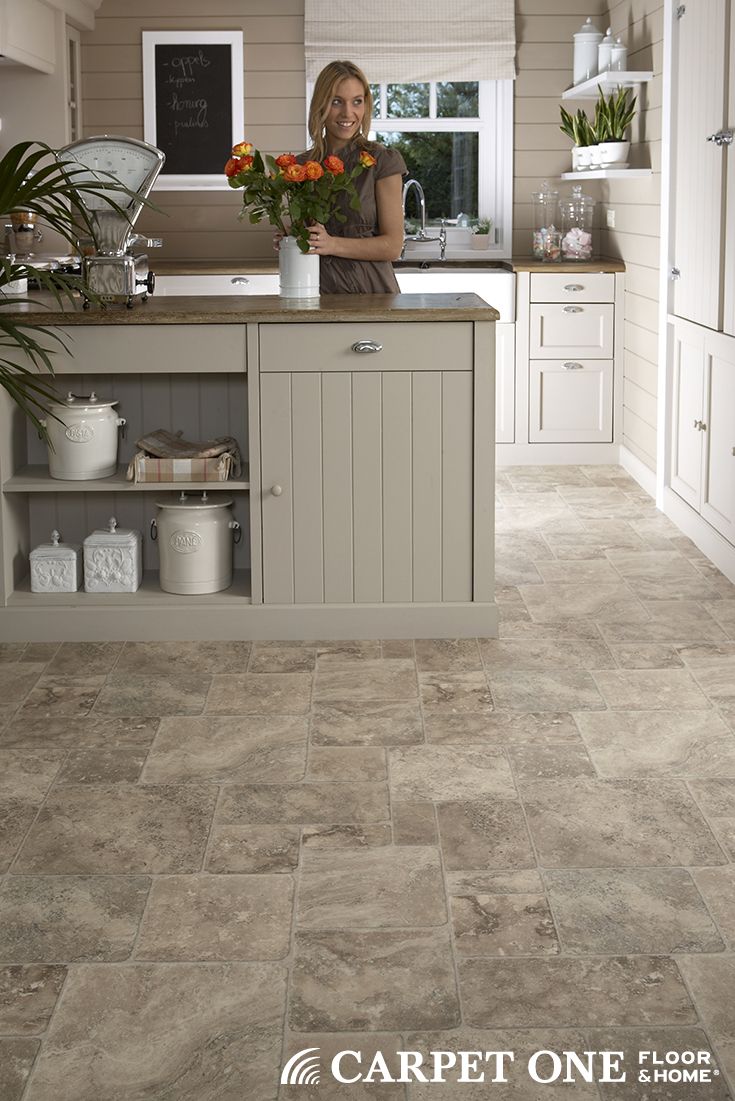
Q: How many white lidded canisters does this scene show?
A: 7